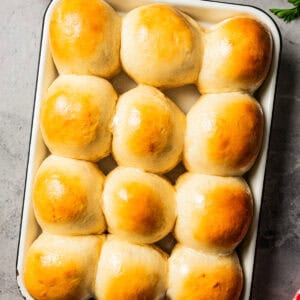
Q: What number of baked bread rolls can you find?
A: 12